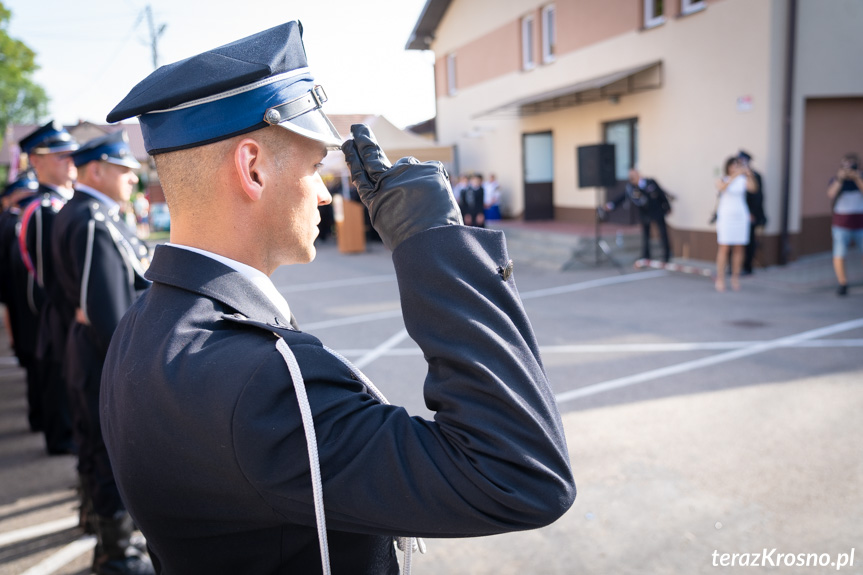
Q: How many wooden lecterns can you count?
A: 1